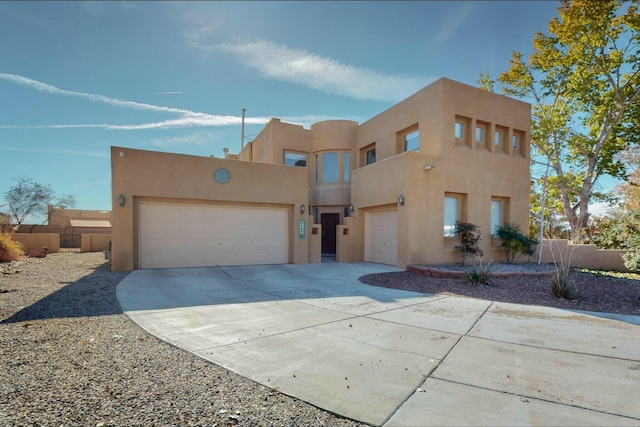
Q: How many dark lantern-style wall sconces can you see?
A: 4